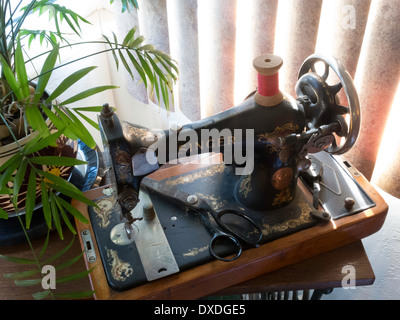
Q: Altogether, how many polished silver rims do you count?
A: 1